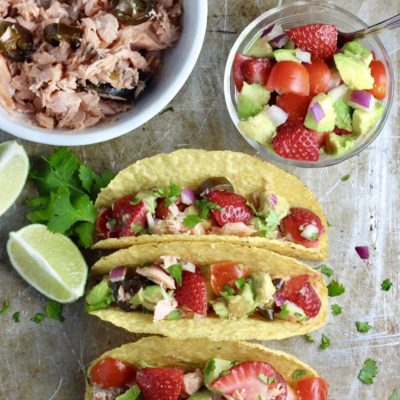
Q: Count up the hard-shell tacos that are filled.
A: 3